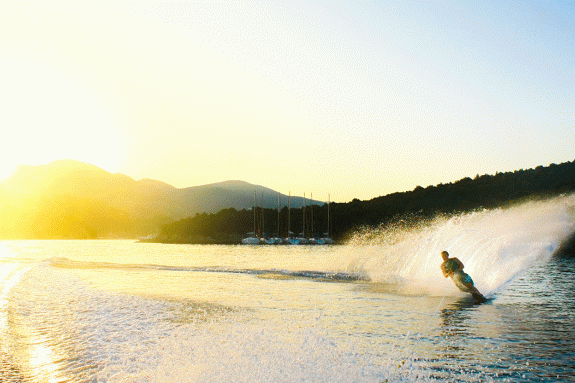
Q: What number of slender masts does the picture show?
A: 7